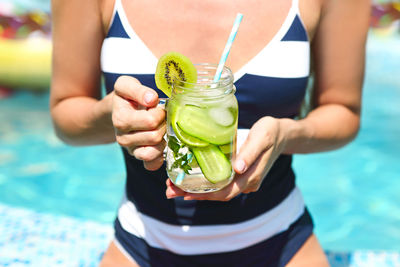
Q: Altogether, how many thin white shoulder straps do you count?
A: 2